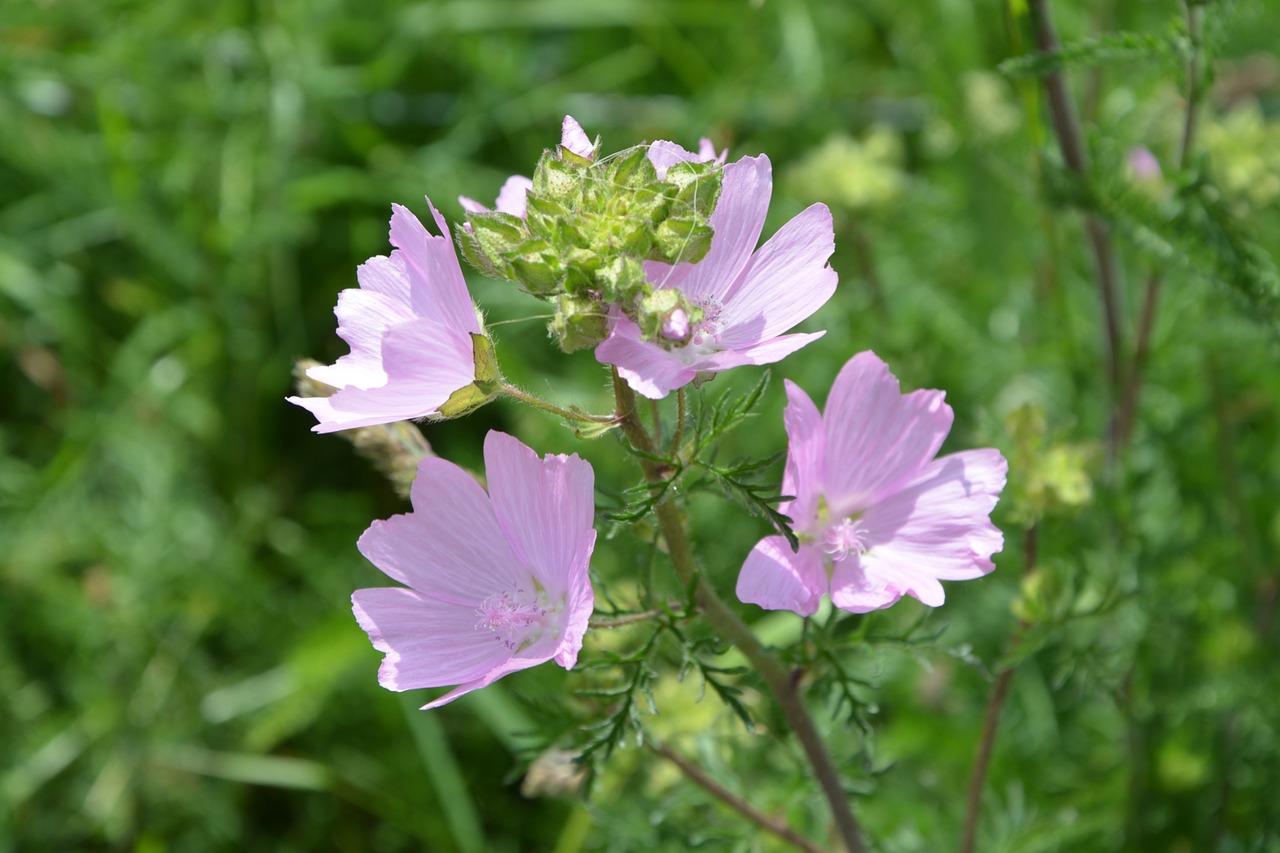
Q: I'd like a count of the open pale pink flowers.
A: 4